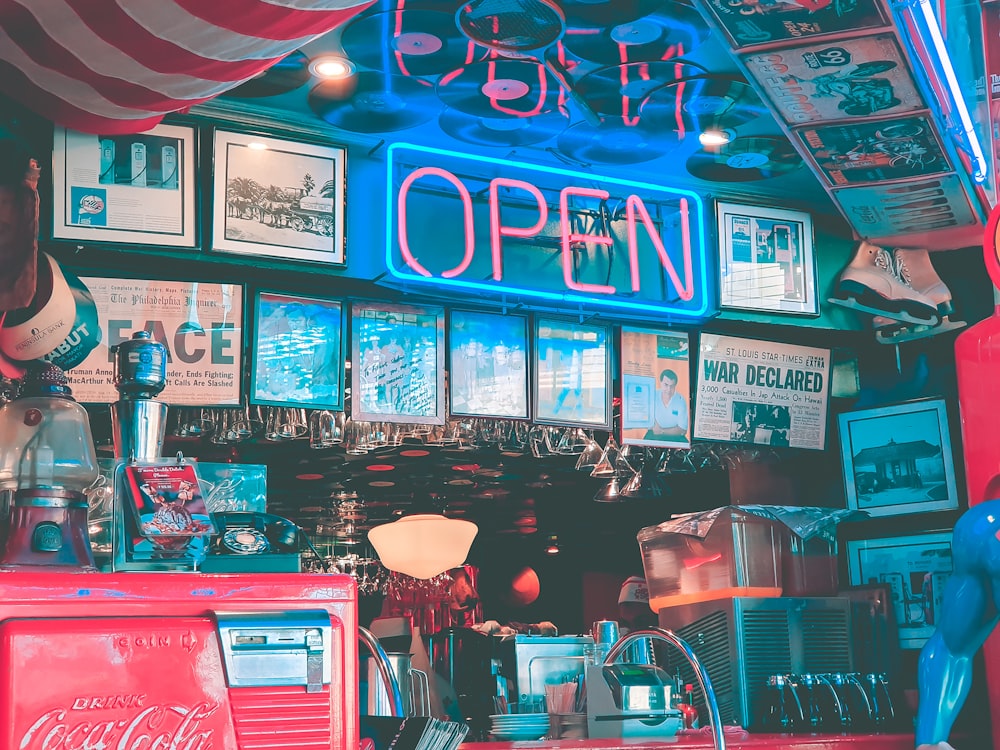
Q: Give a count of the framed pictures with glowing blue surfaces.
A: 4